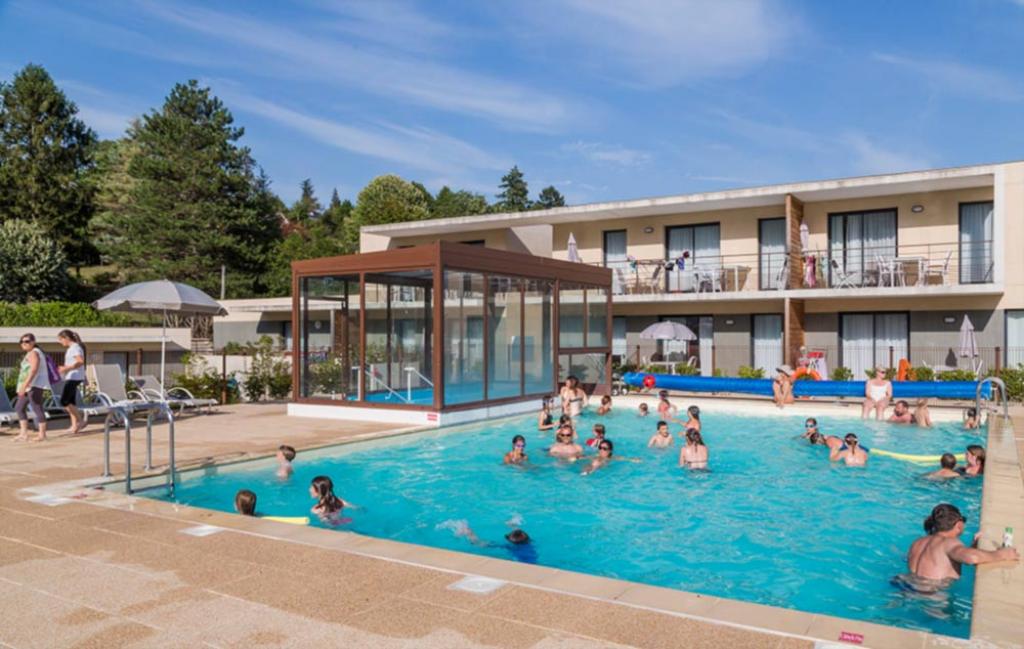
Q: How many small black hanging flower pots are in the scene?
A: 0